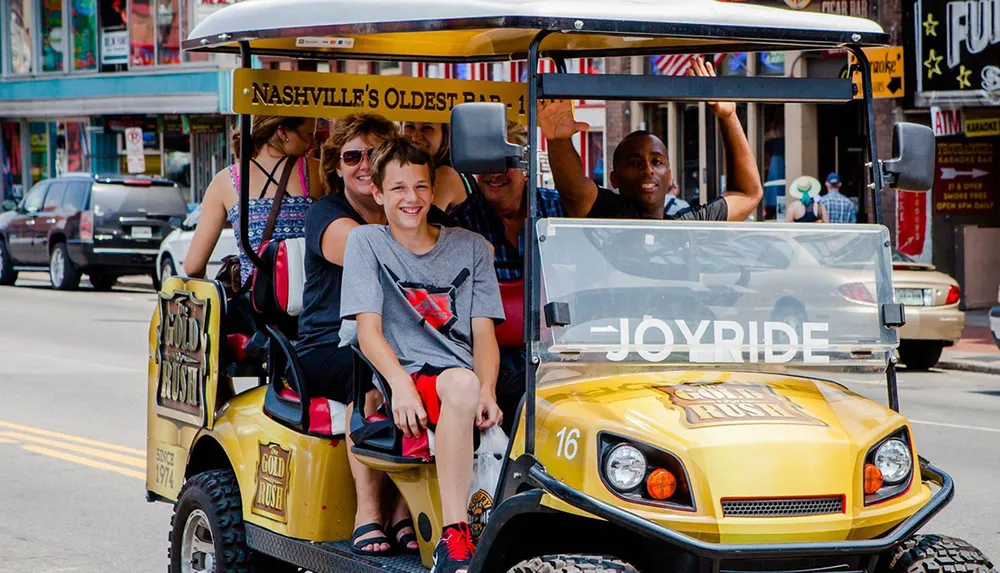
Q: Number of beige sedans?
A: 1